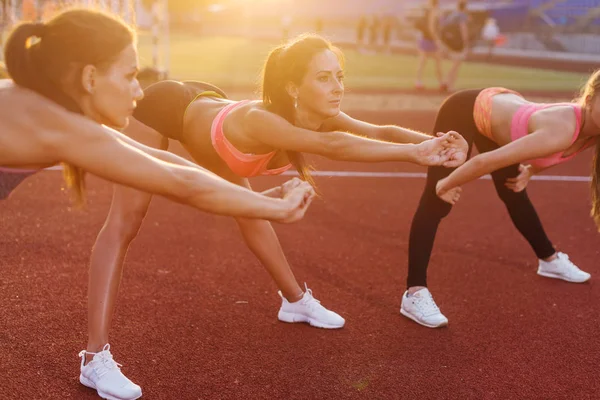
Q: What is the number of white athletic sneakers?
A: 4